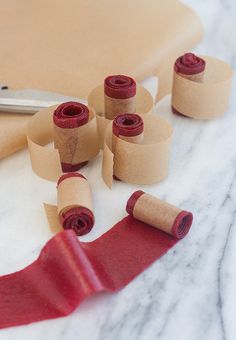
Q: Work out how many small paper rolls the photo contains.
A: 6